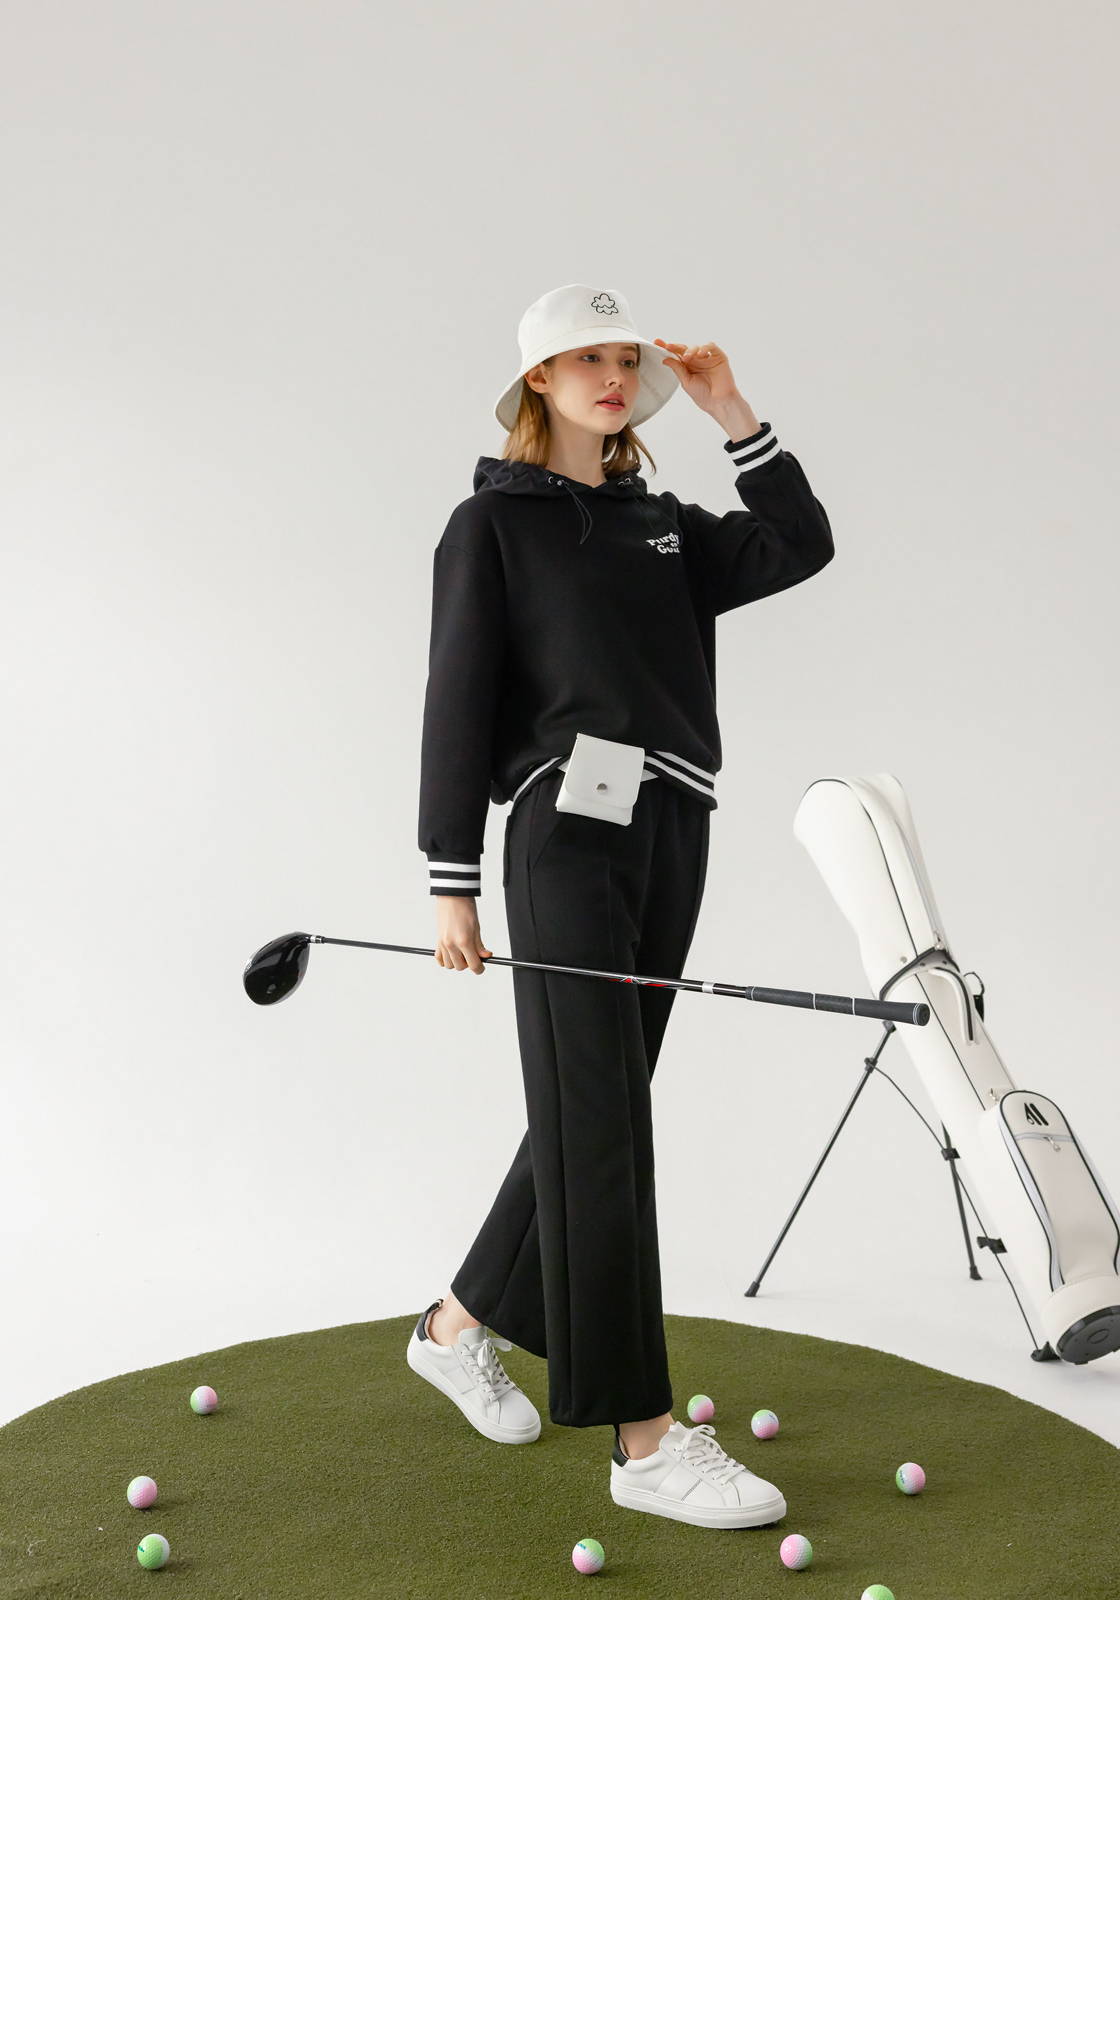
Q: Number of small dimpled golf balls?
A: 9